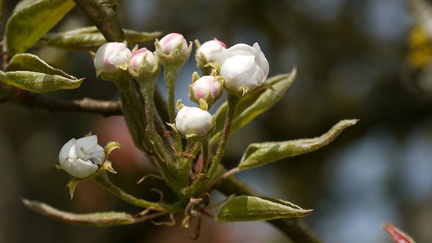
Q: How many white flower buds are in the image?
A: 8